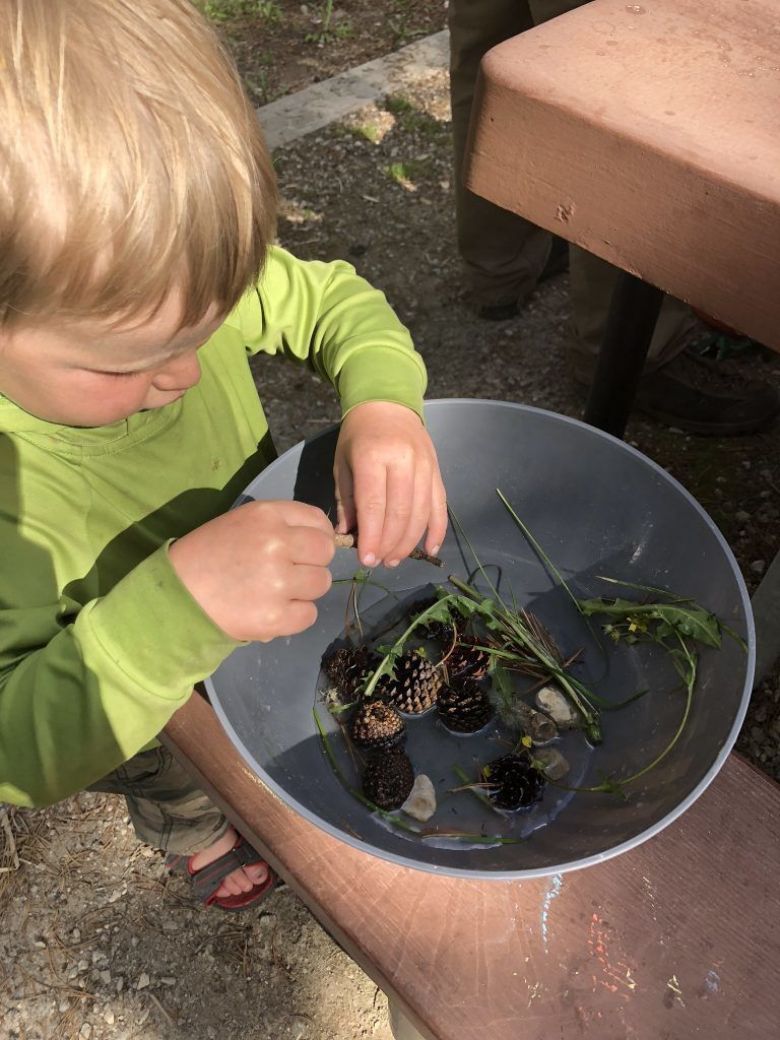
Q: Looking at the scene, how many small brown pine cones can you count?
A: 8